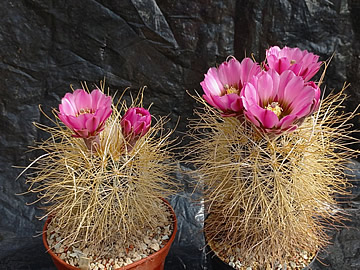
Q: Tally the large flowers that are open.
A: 4